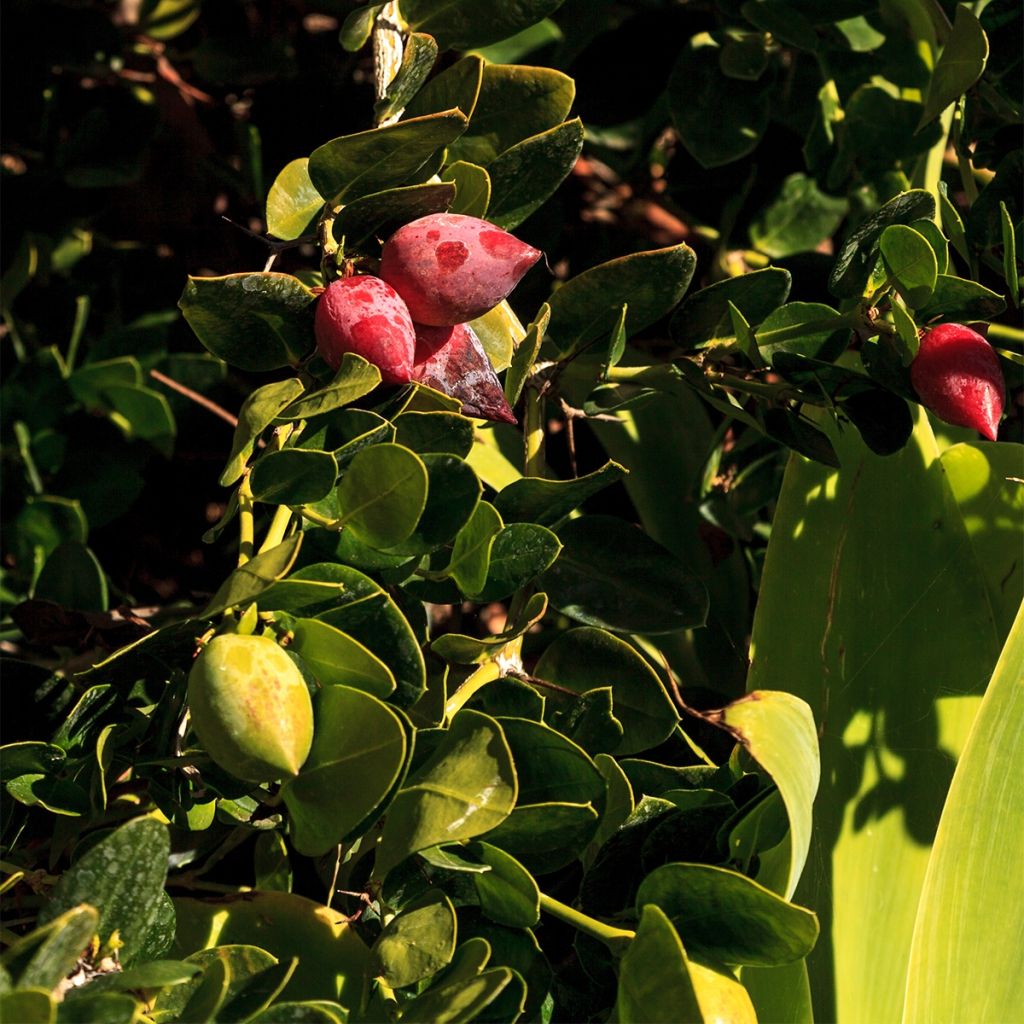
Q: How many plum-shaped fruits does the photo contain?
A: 5